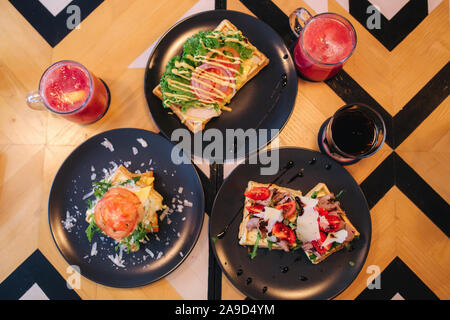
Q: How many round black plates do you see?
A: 3